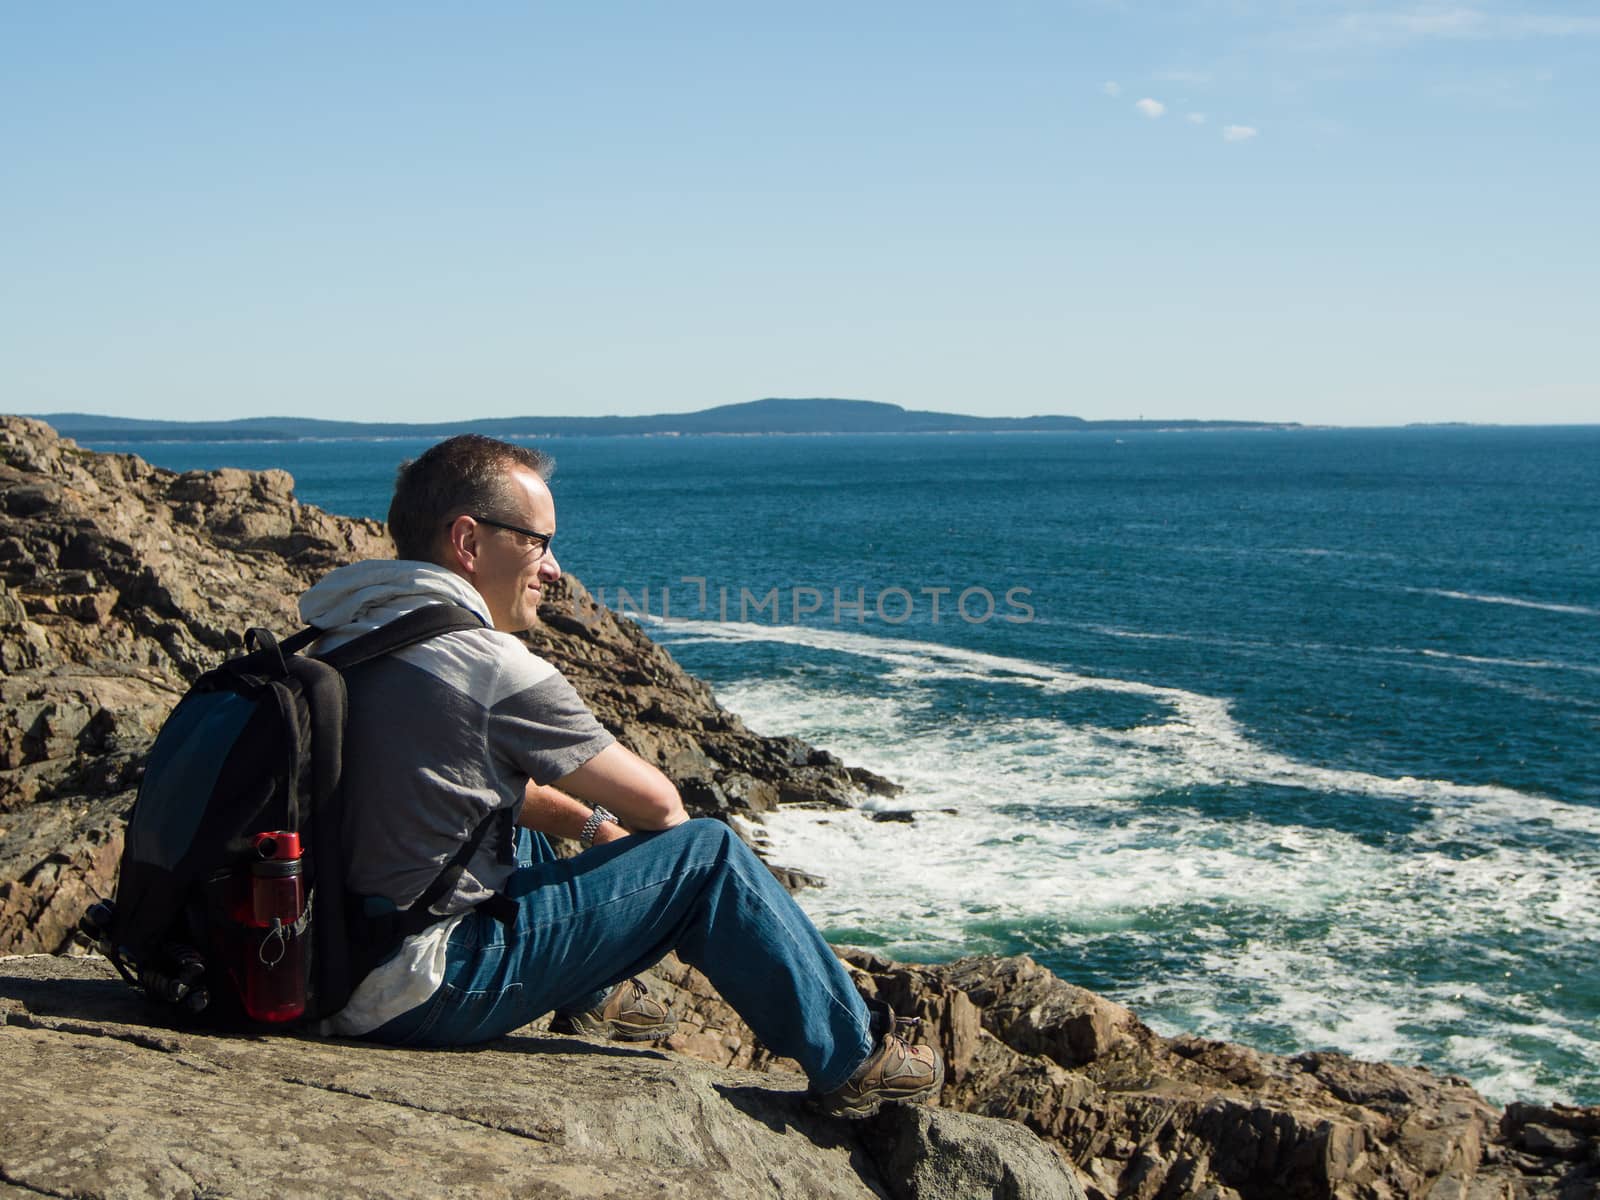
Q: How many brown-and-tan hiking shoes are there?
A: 2